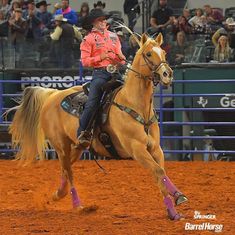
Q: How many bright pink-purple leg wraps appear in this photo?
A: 4